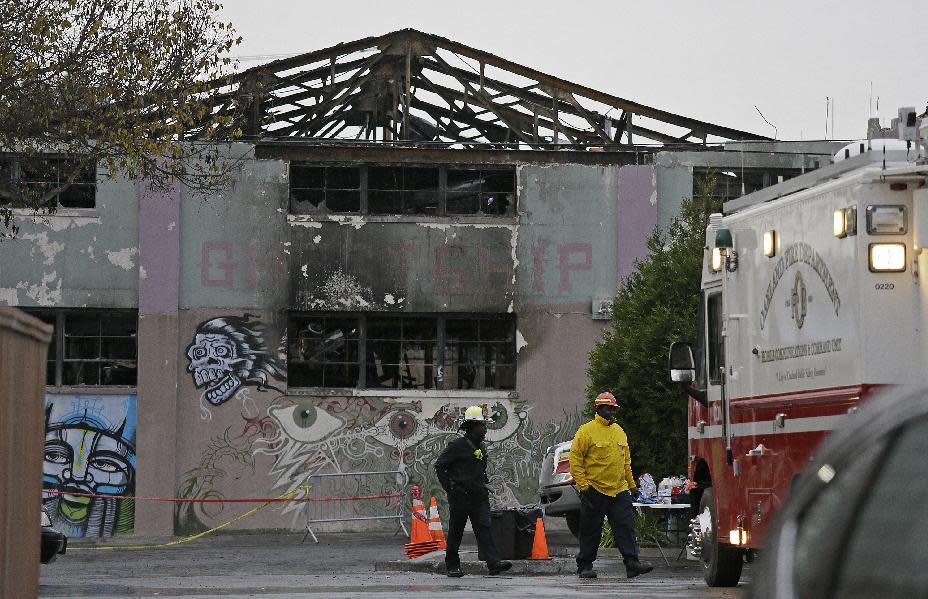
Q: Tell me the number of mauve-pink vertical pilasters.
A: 2